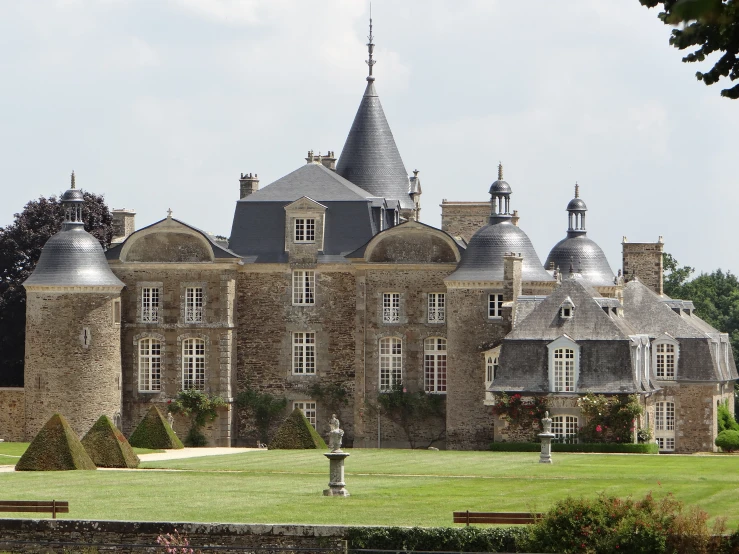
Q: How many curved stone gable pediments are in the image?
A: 2